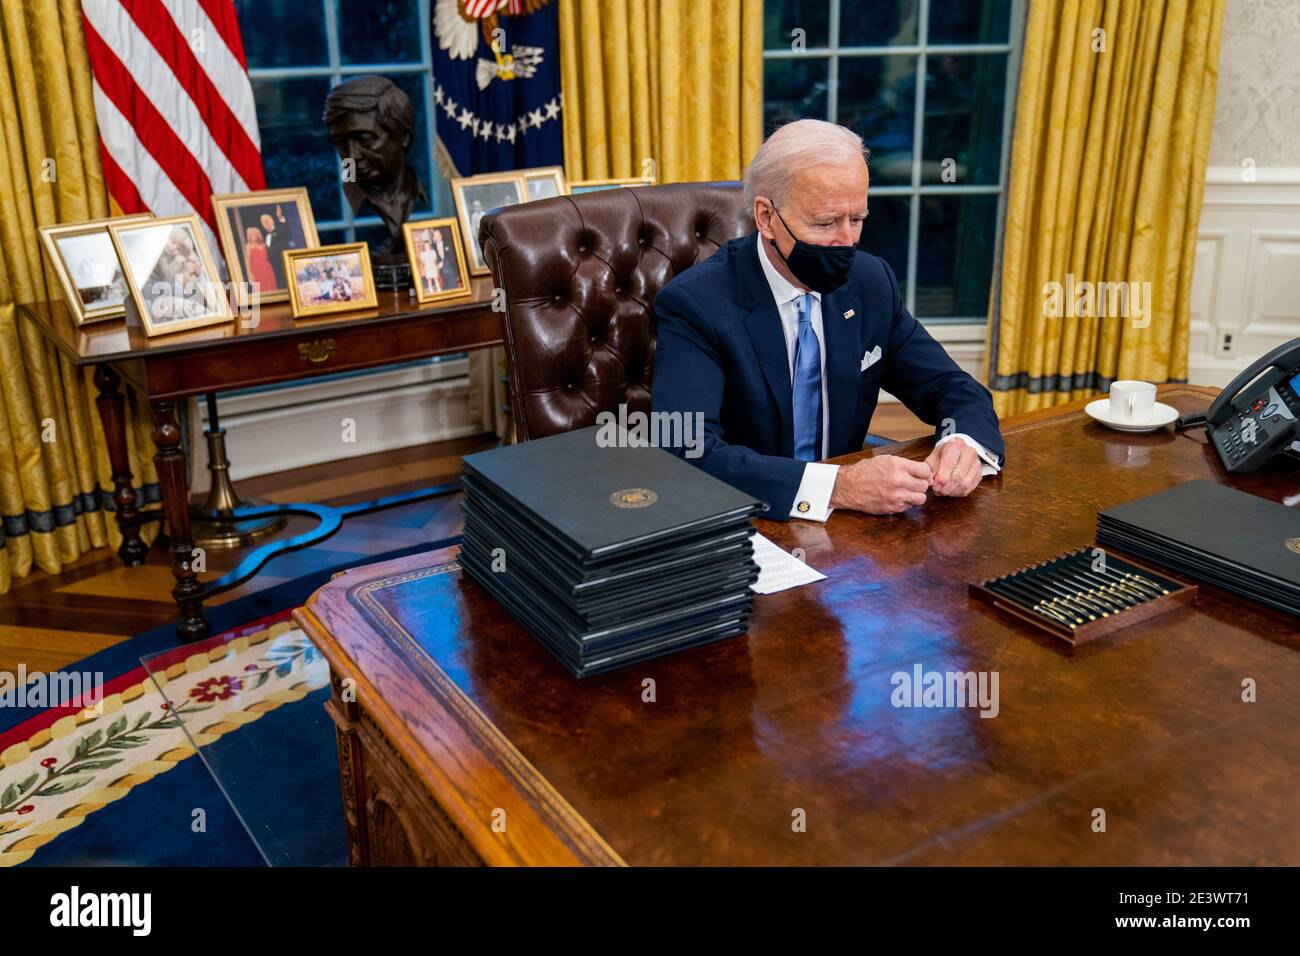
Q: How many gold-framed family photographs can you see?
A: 8